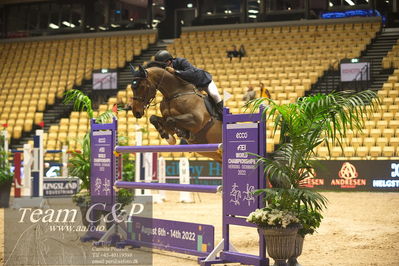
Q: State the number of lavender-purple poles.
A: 2